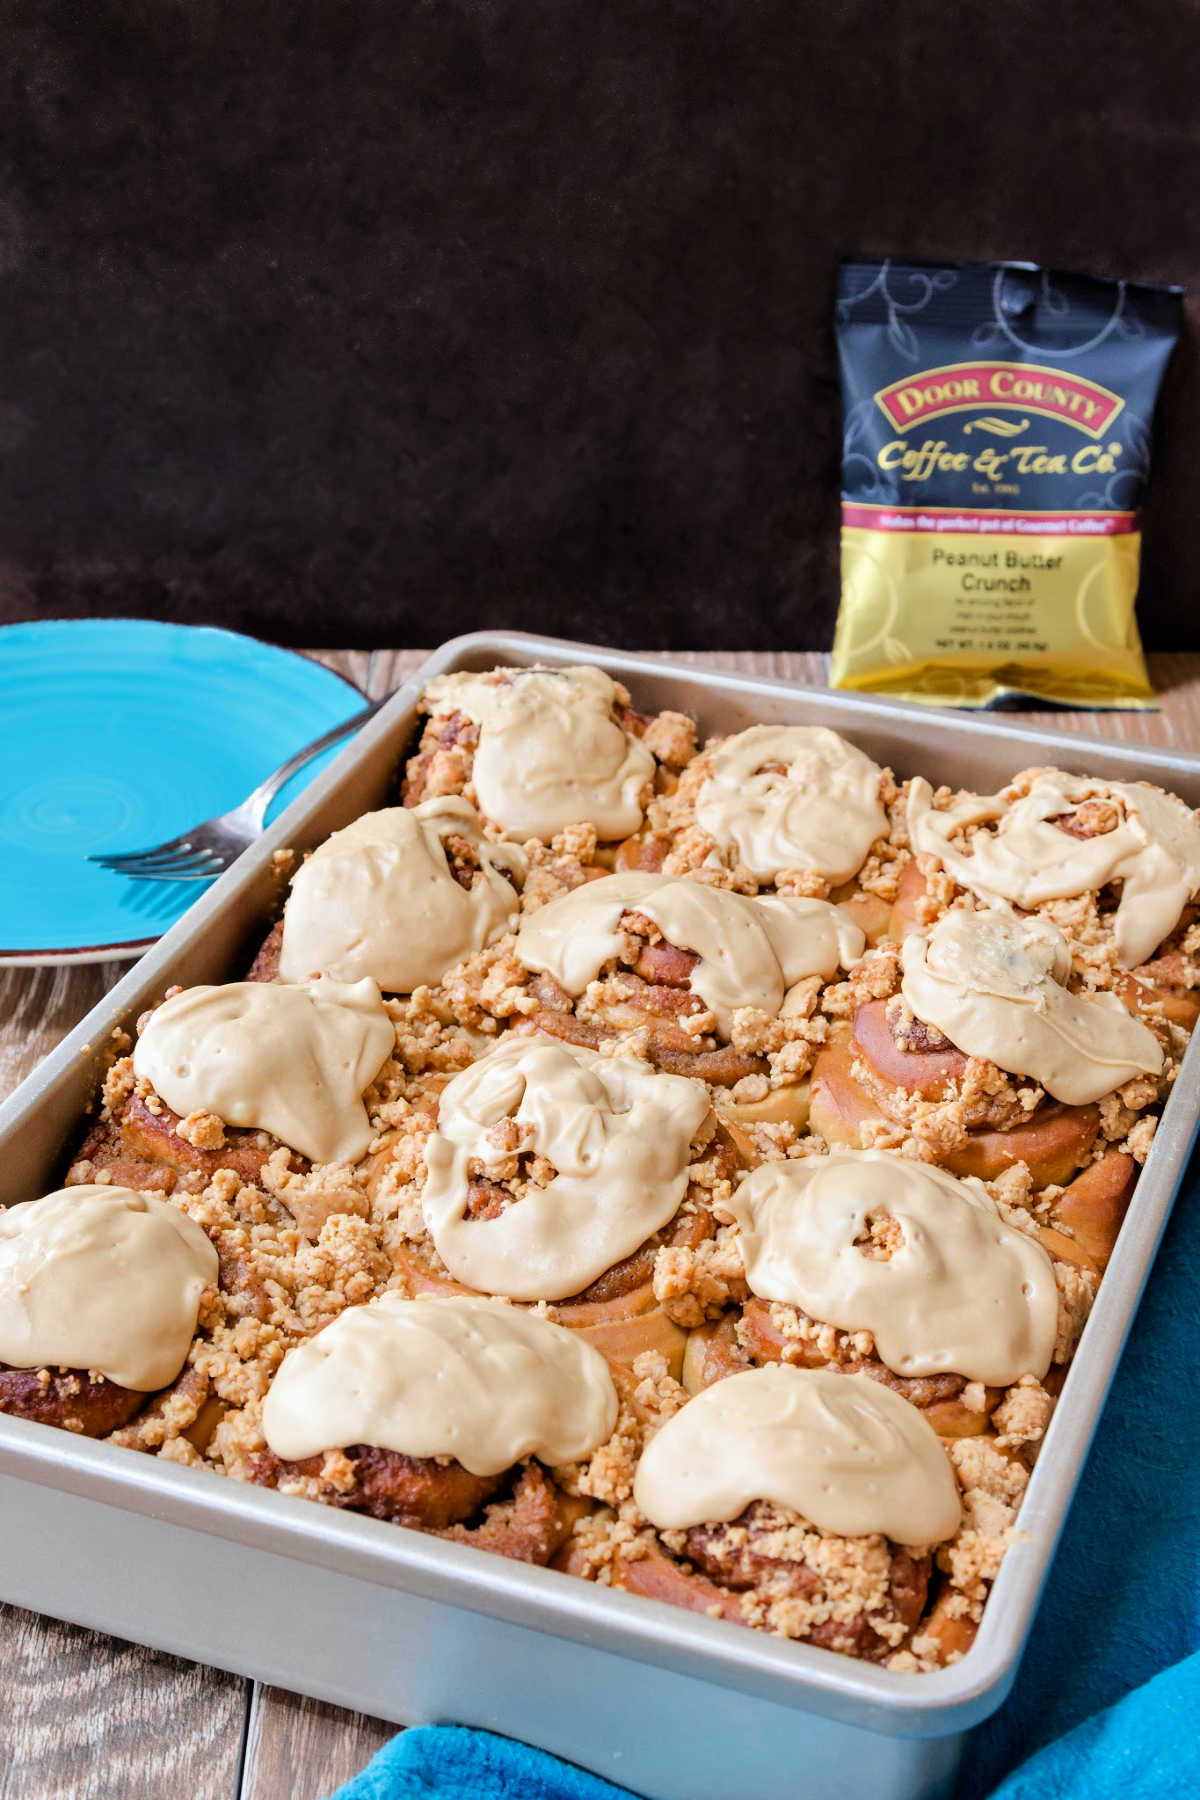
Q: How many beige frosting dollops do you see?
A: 12